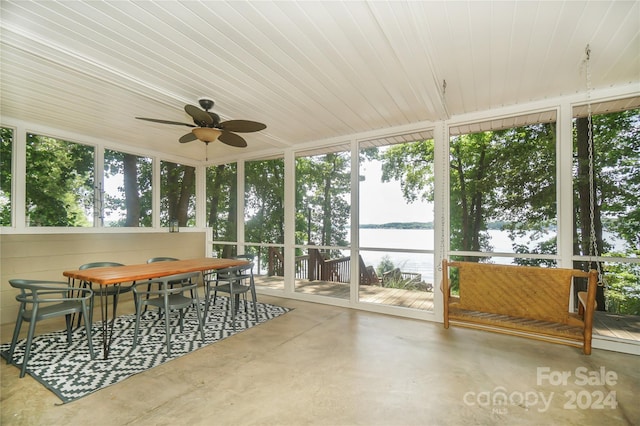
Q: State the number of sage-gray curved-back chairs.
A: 6